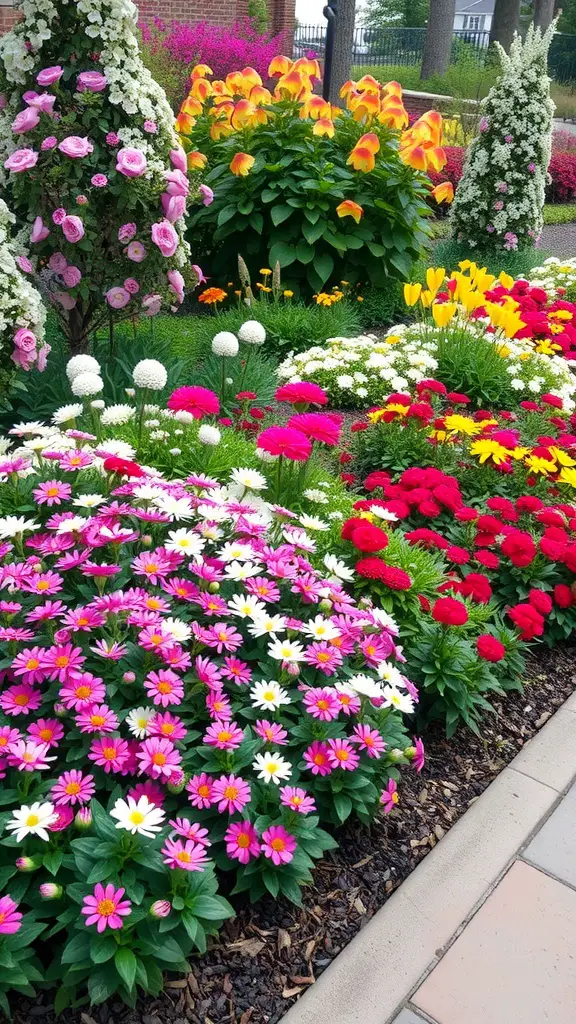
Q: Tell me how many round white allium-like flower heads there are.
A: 6